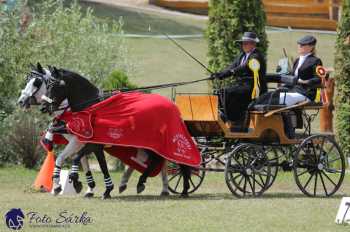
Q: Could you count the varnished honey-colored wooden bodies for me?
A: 1